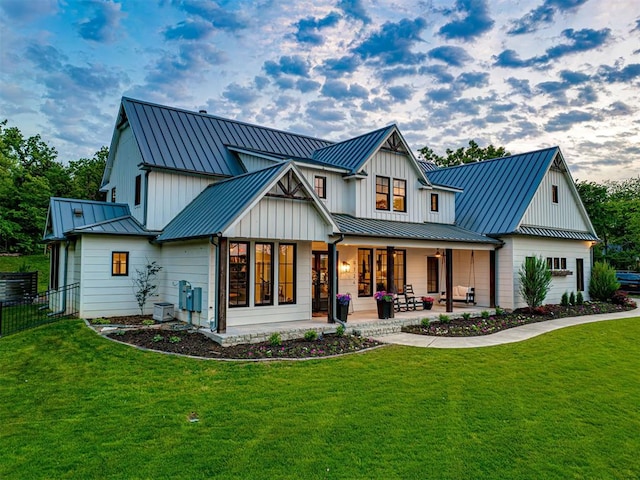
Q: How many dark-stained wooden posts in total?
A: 5